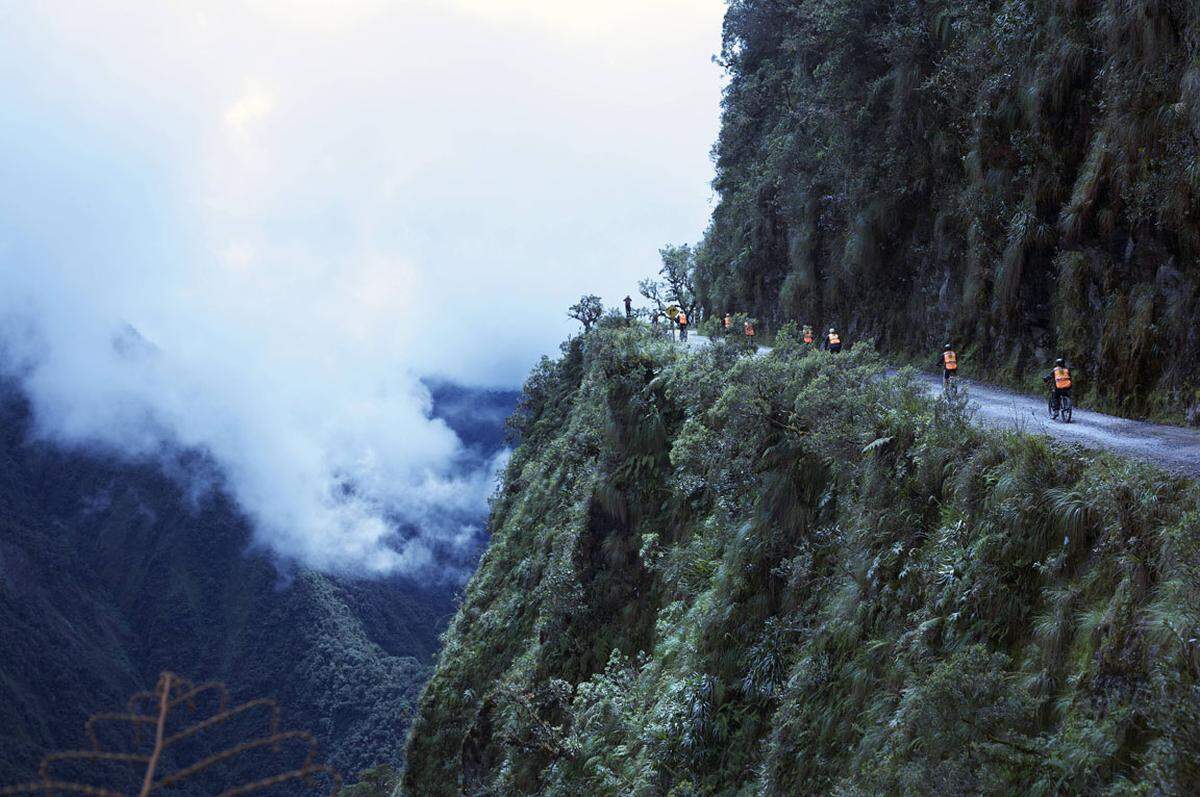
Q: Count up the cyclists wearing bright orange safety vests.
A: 7